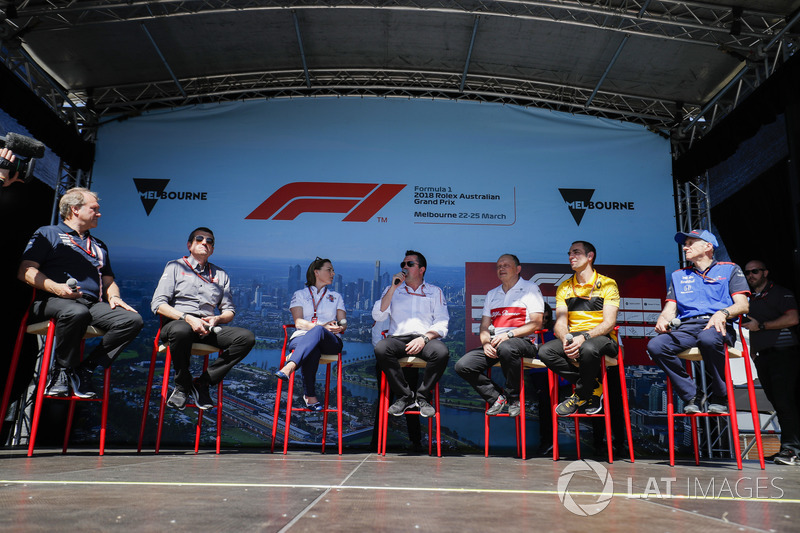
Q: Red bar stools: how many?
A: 7